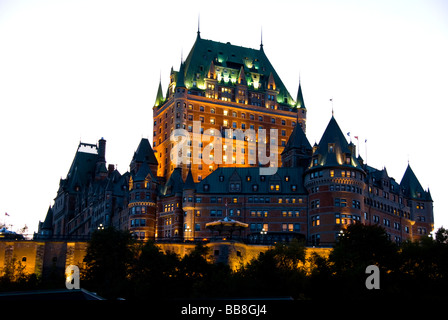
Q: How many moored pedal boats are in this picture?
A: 0